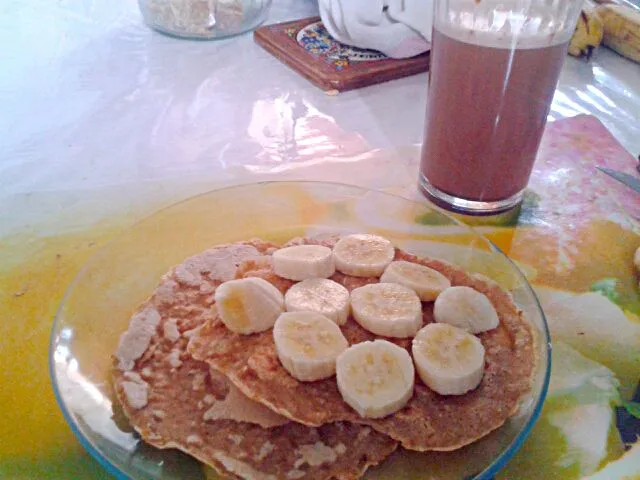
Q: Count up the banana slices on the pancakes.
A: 10